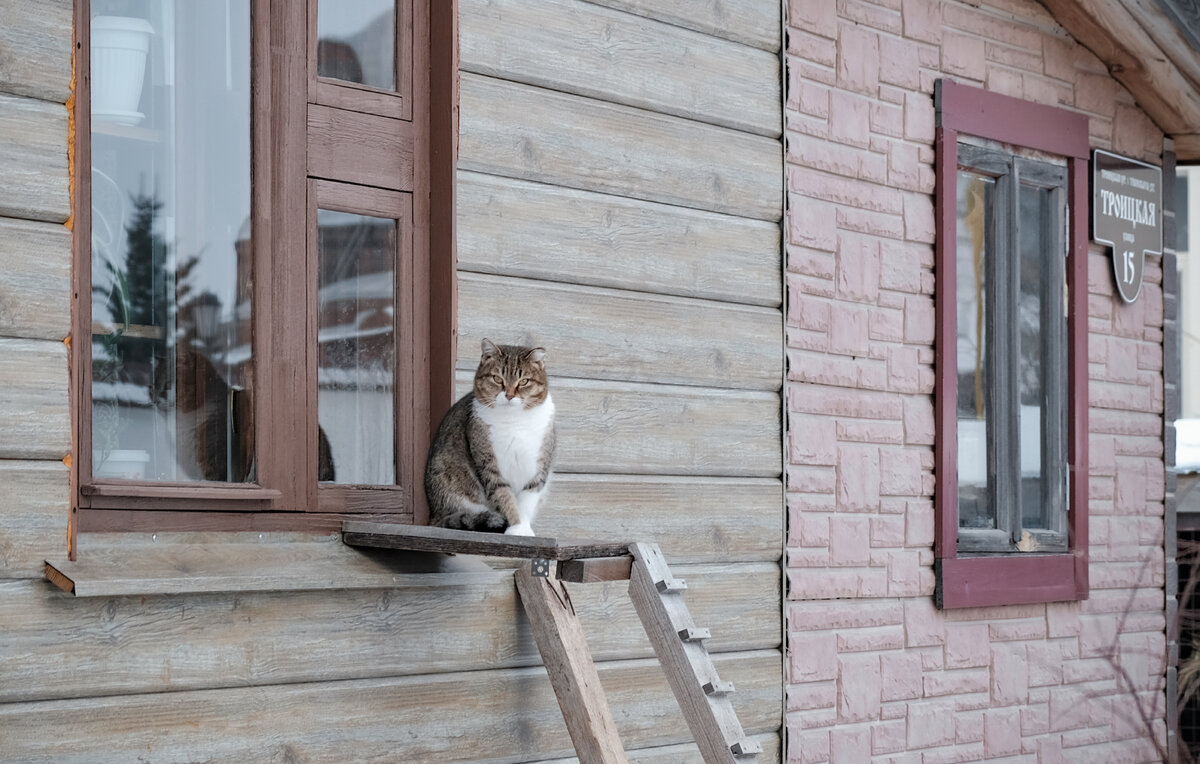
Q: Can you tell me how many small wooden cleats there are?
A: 4